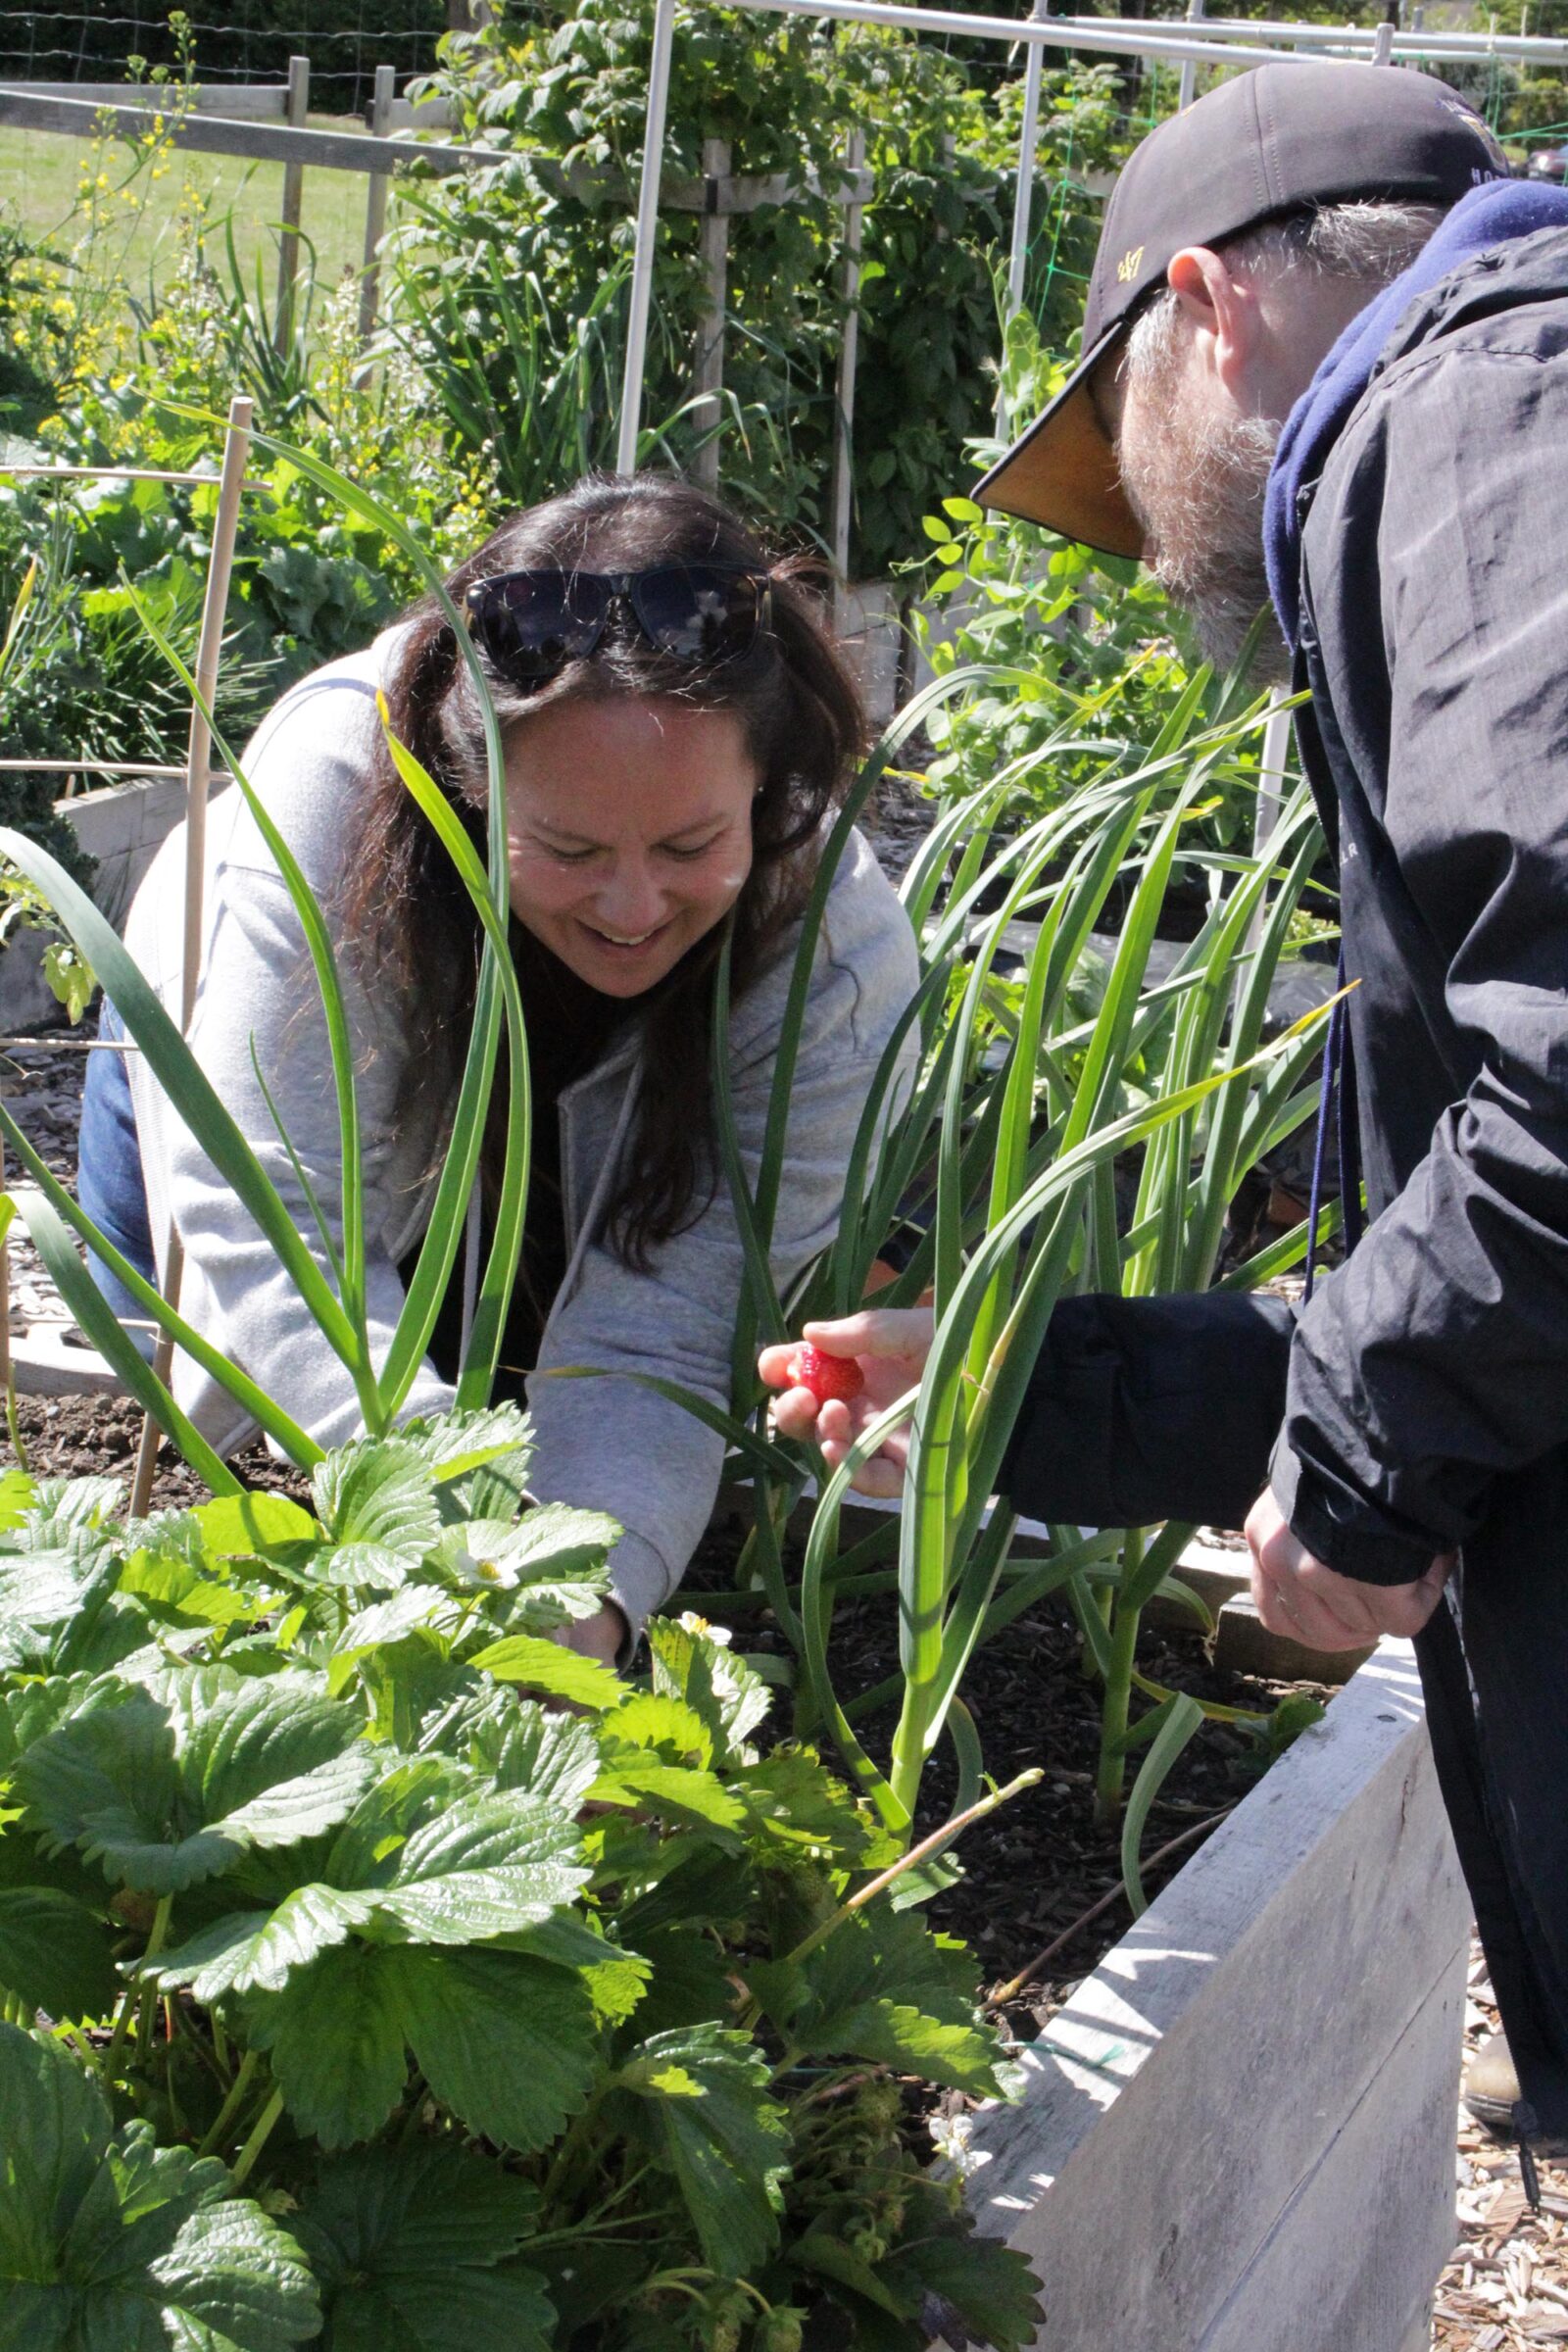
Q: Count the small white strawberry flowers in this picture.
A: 3